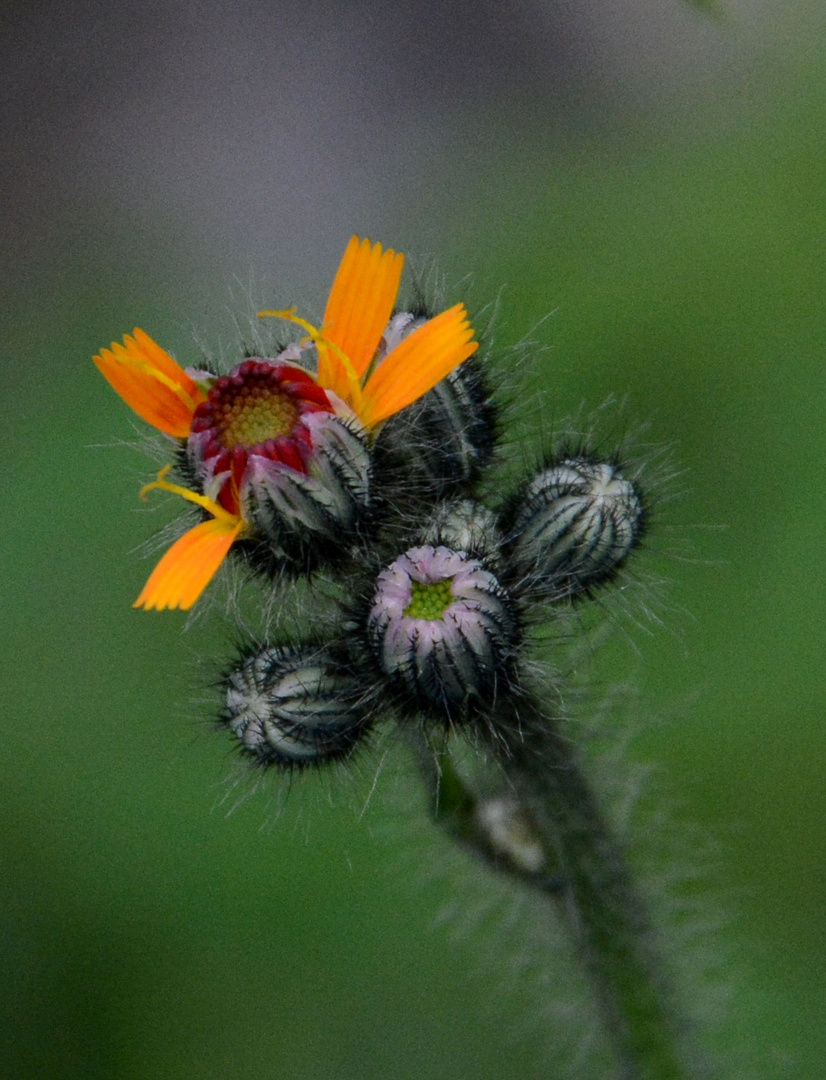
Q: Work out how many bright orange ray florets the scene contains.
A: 4